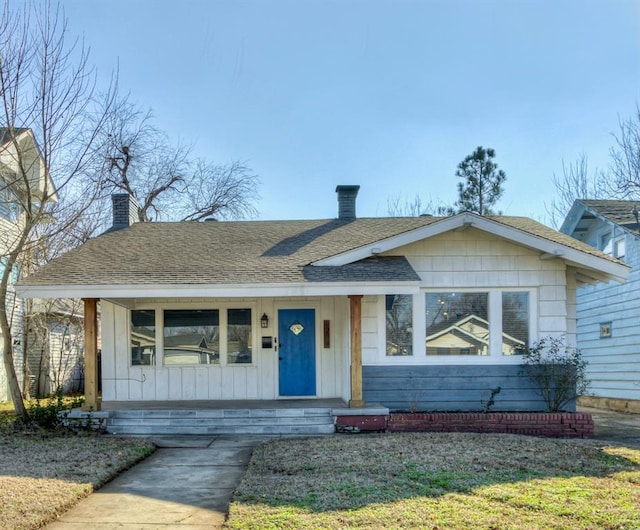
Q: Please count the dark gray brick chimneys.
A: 2